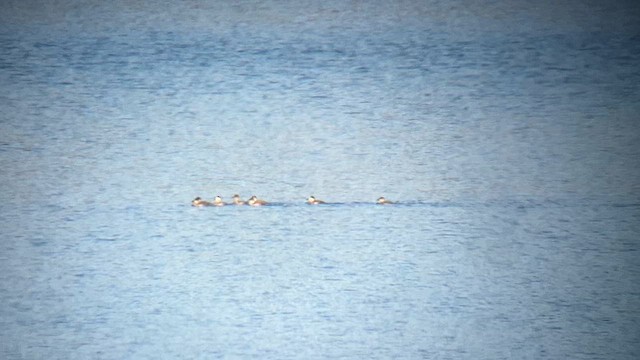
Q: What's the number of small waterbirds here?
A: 6